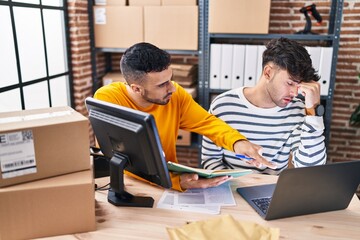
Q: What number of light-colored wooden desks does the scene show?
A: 1